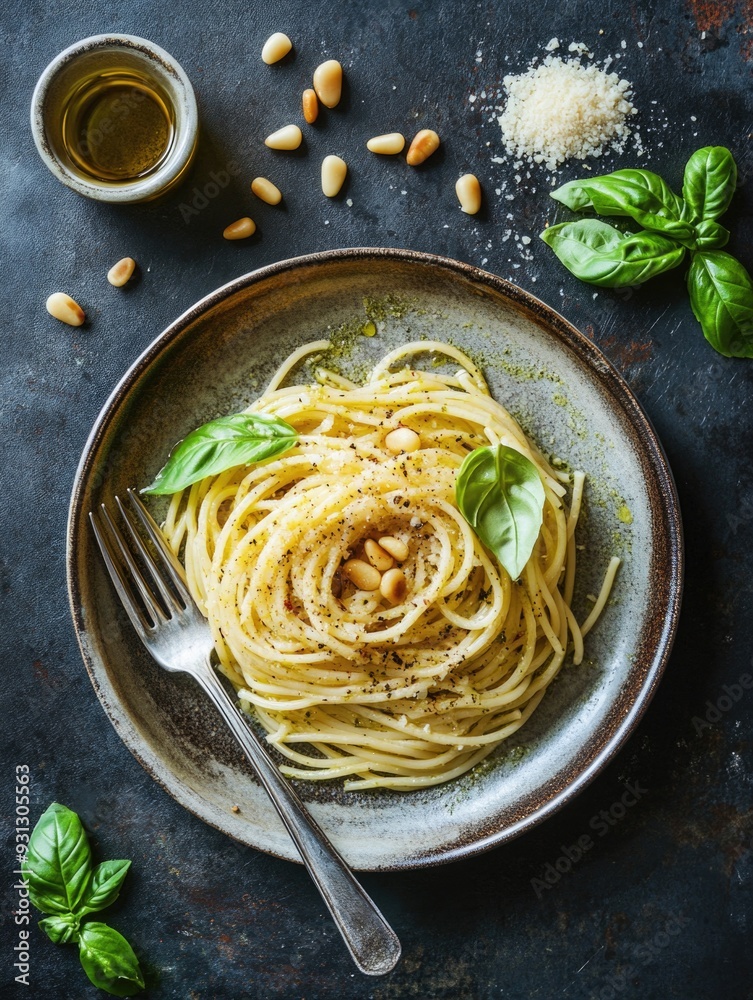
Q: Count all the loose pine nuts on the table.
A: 12